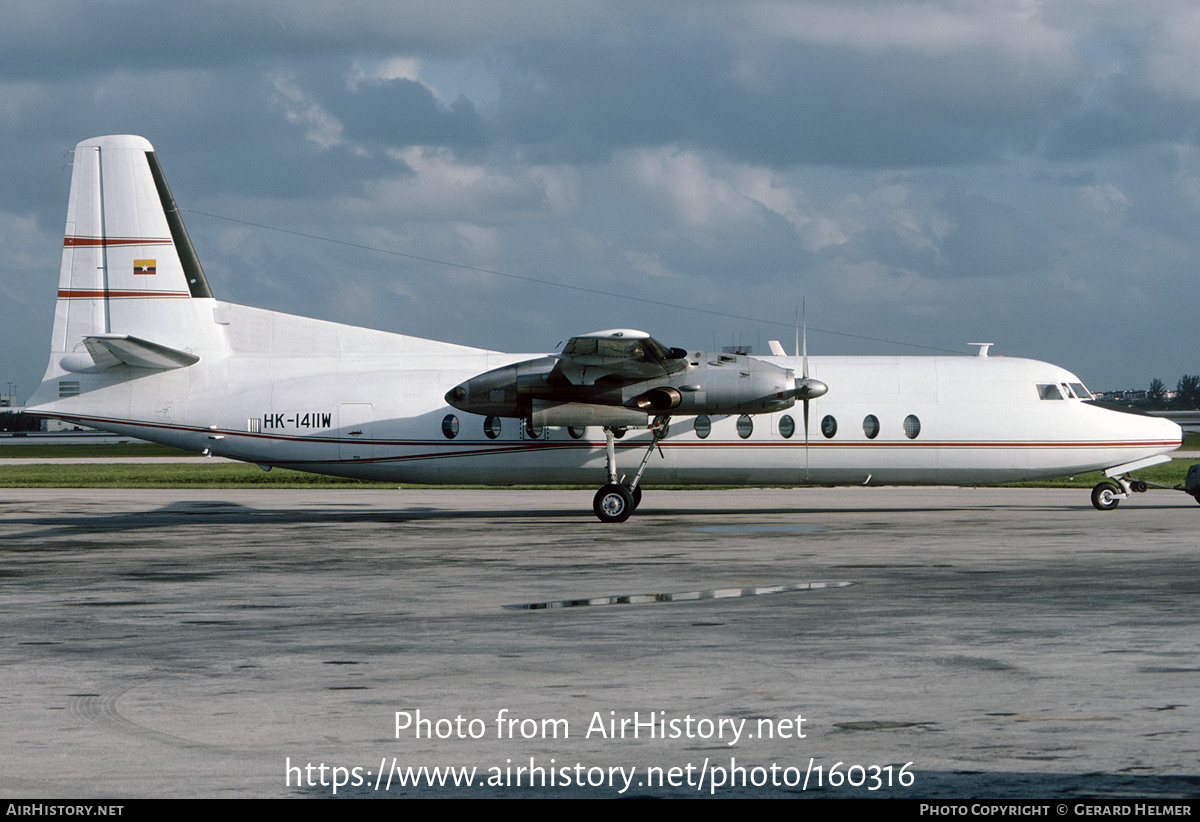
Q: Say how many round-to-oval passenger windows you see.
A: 12